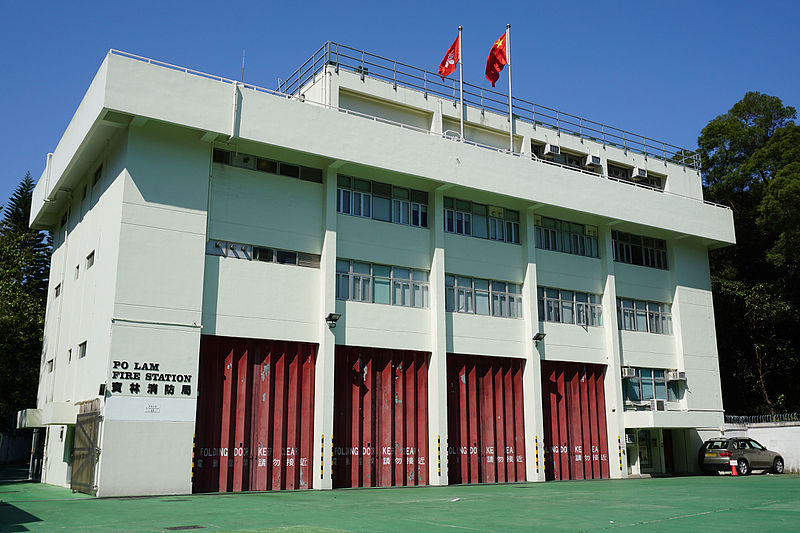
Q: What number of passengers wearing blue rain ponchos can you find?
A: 0